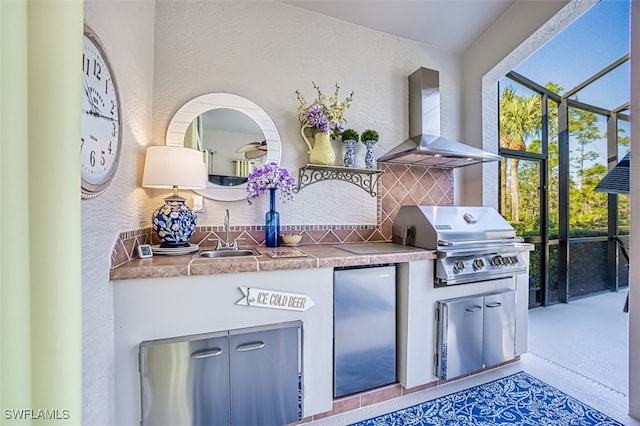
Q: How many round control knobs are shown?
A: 5